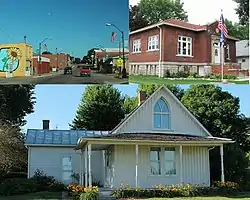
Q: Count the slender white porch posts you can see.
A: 5